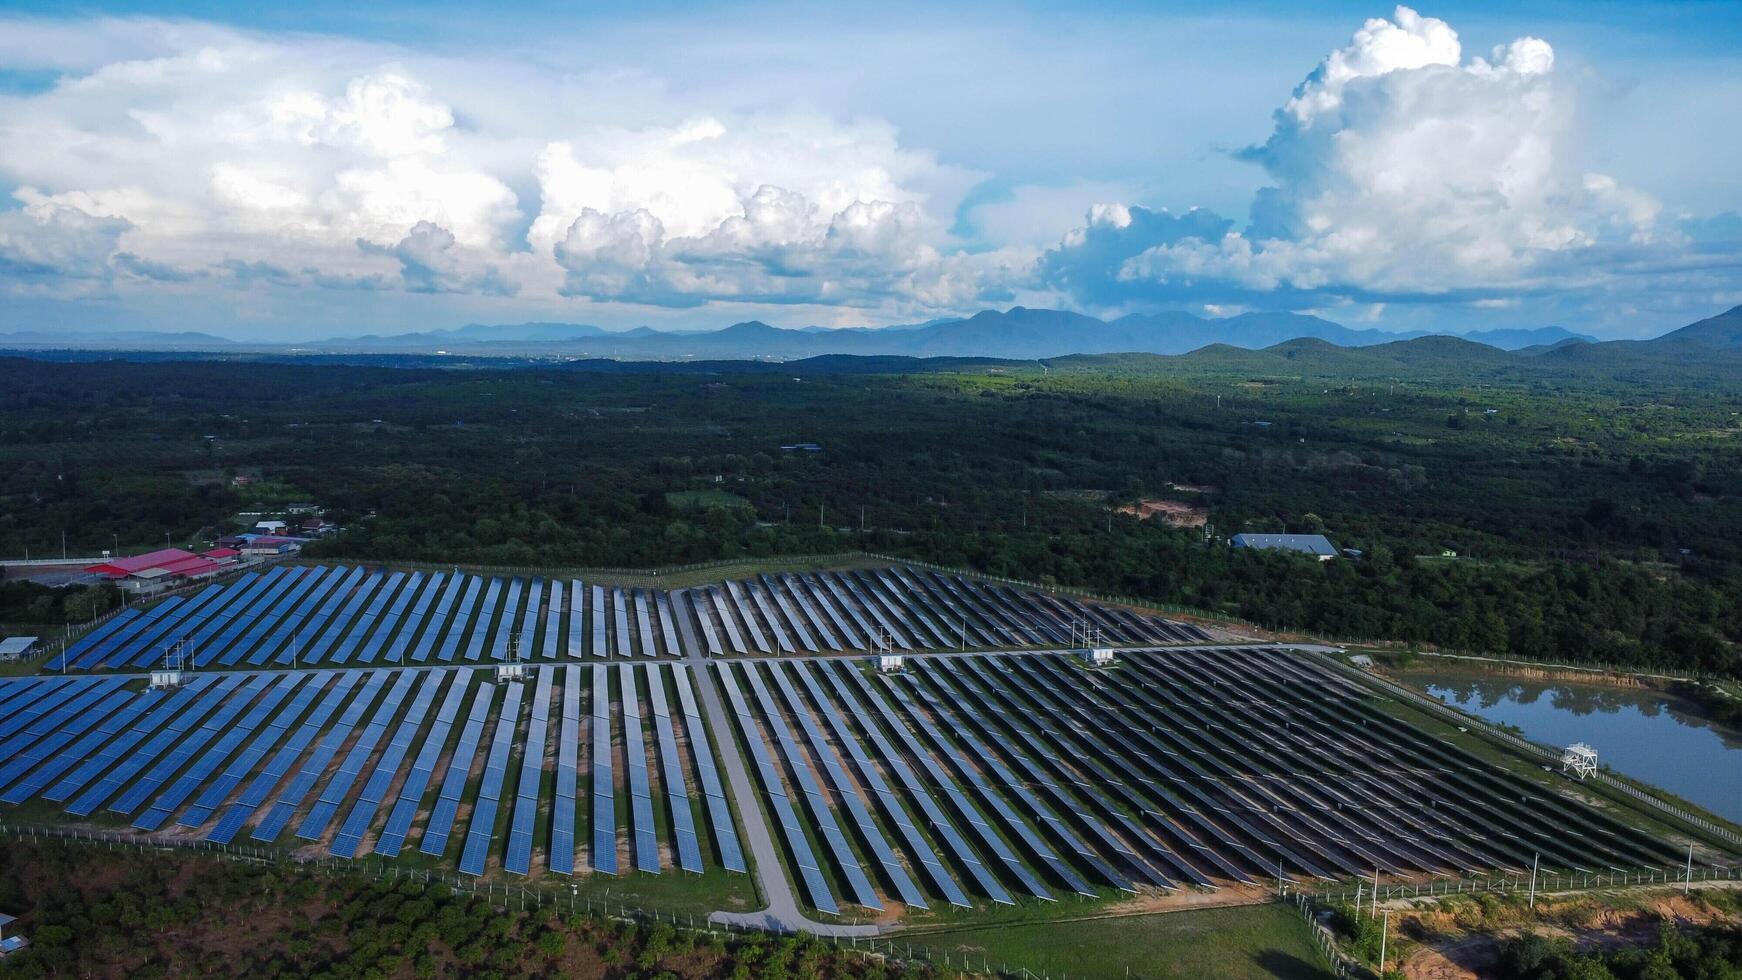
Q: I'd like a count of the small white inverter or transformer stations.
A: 4